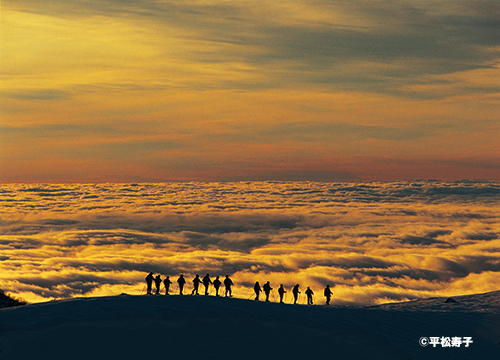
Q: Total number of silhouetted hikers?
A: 14